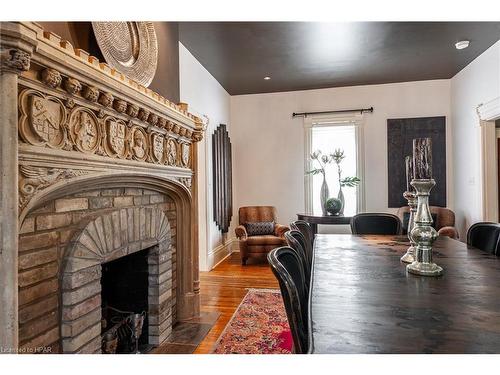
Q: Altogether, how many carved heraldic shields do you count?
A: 4